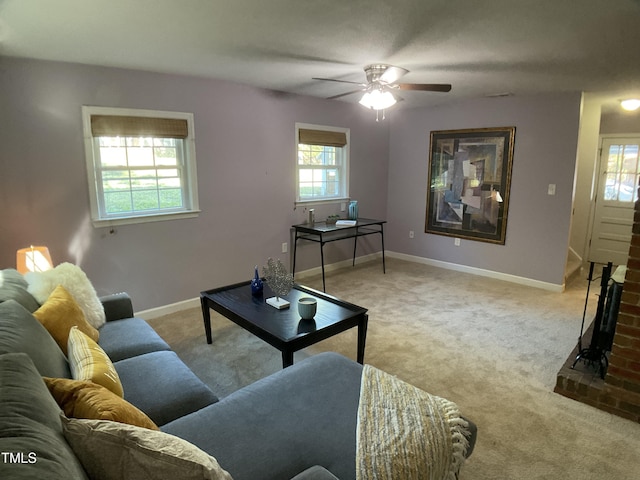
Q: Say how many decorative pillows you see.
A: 5